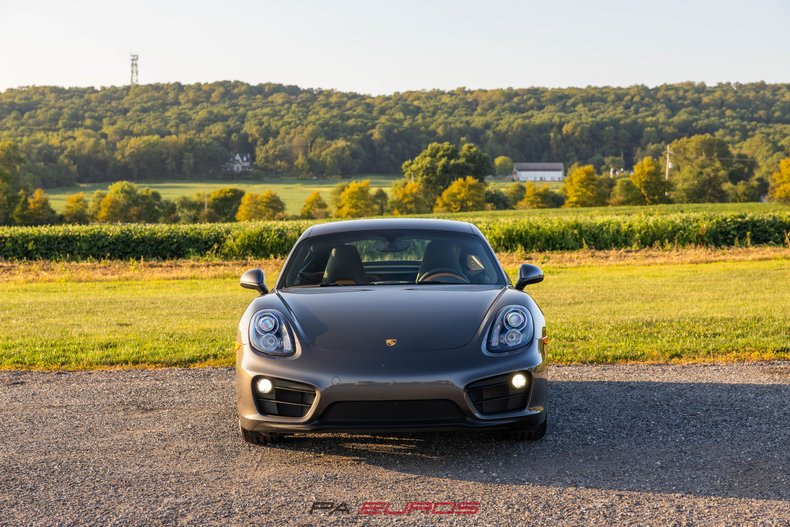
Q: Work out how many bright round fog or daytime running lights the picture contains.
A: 2